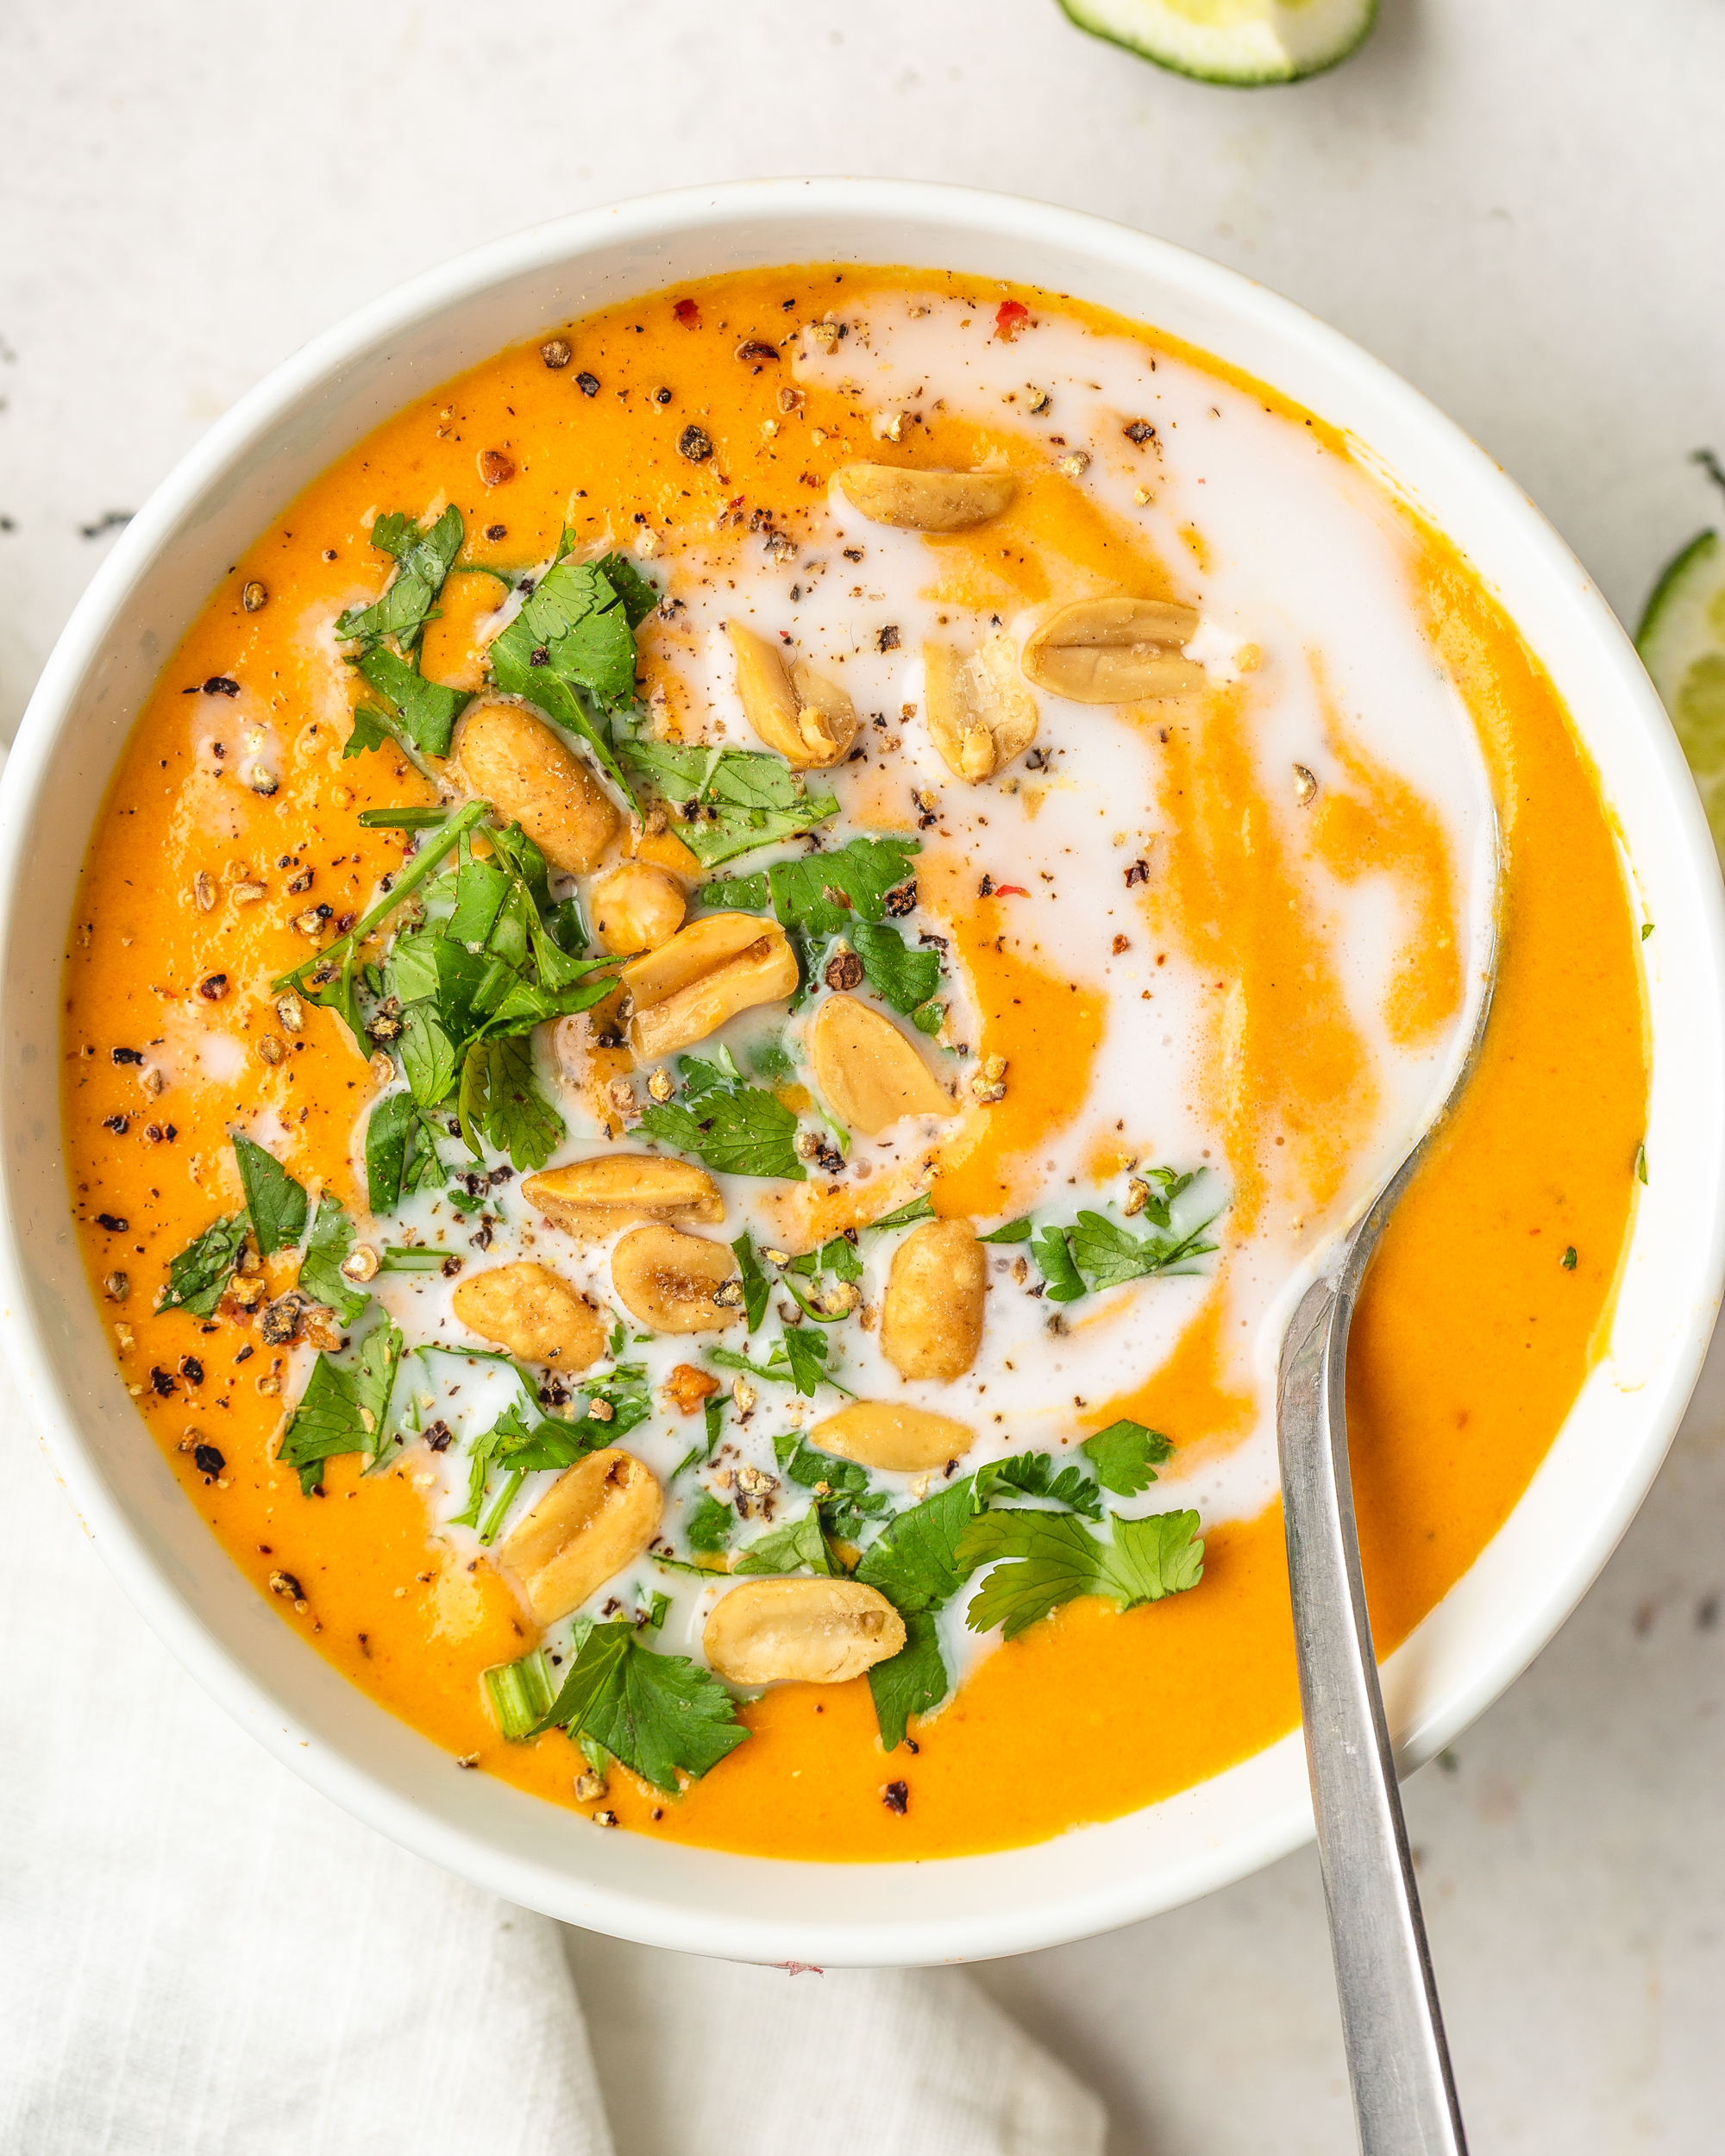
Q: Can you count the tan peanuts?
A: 15